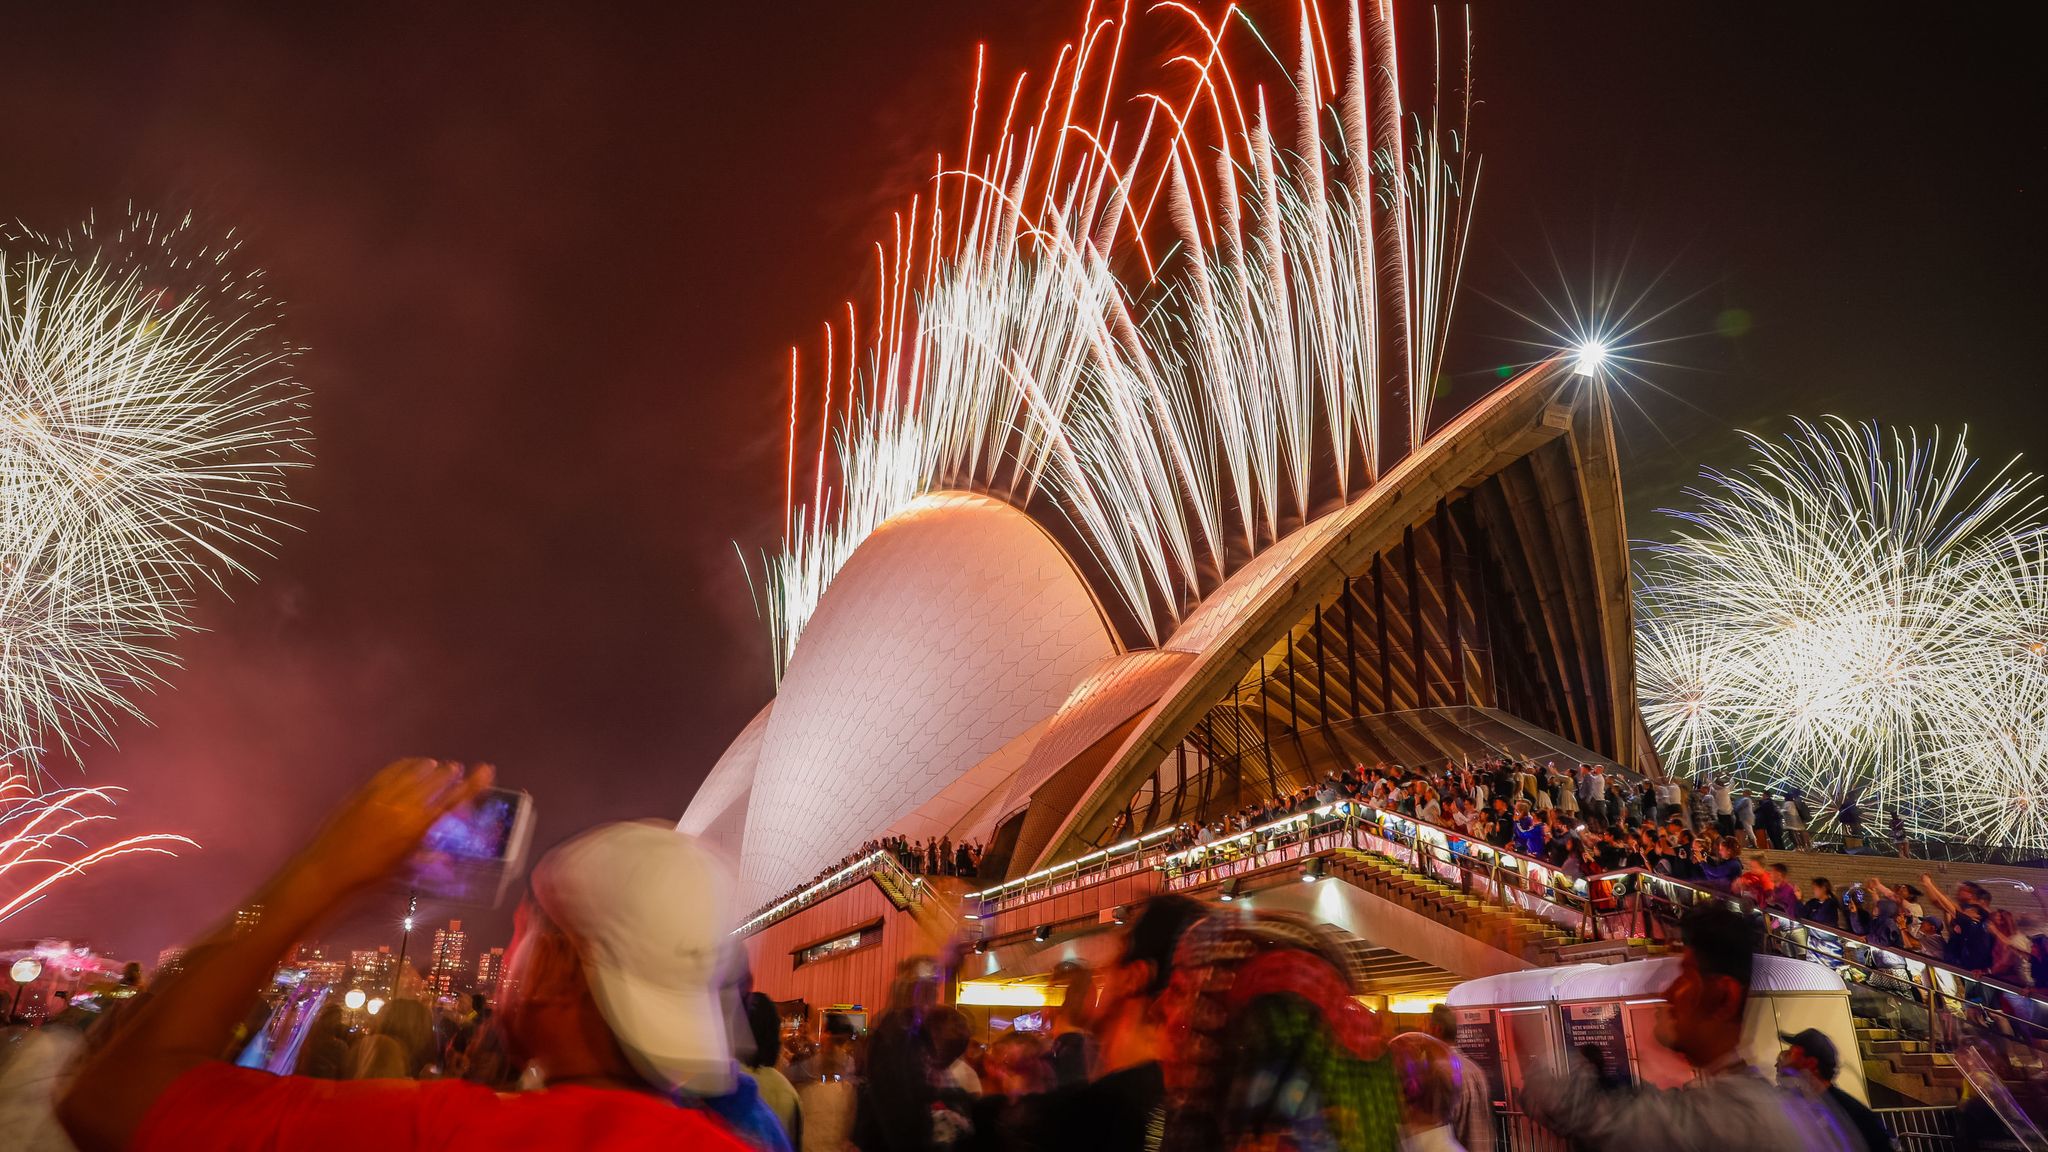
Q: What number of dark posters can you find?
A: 2